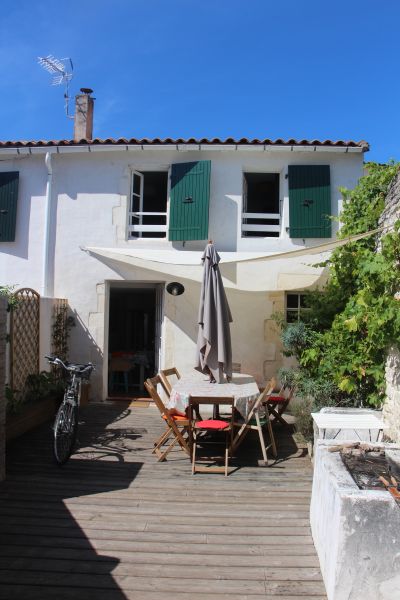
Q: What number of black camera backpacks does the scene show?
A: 0